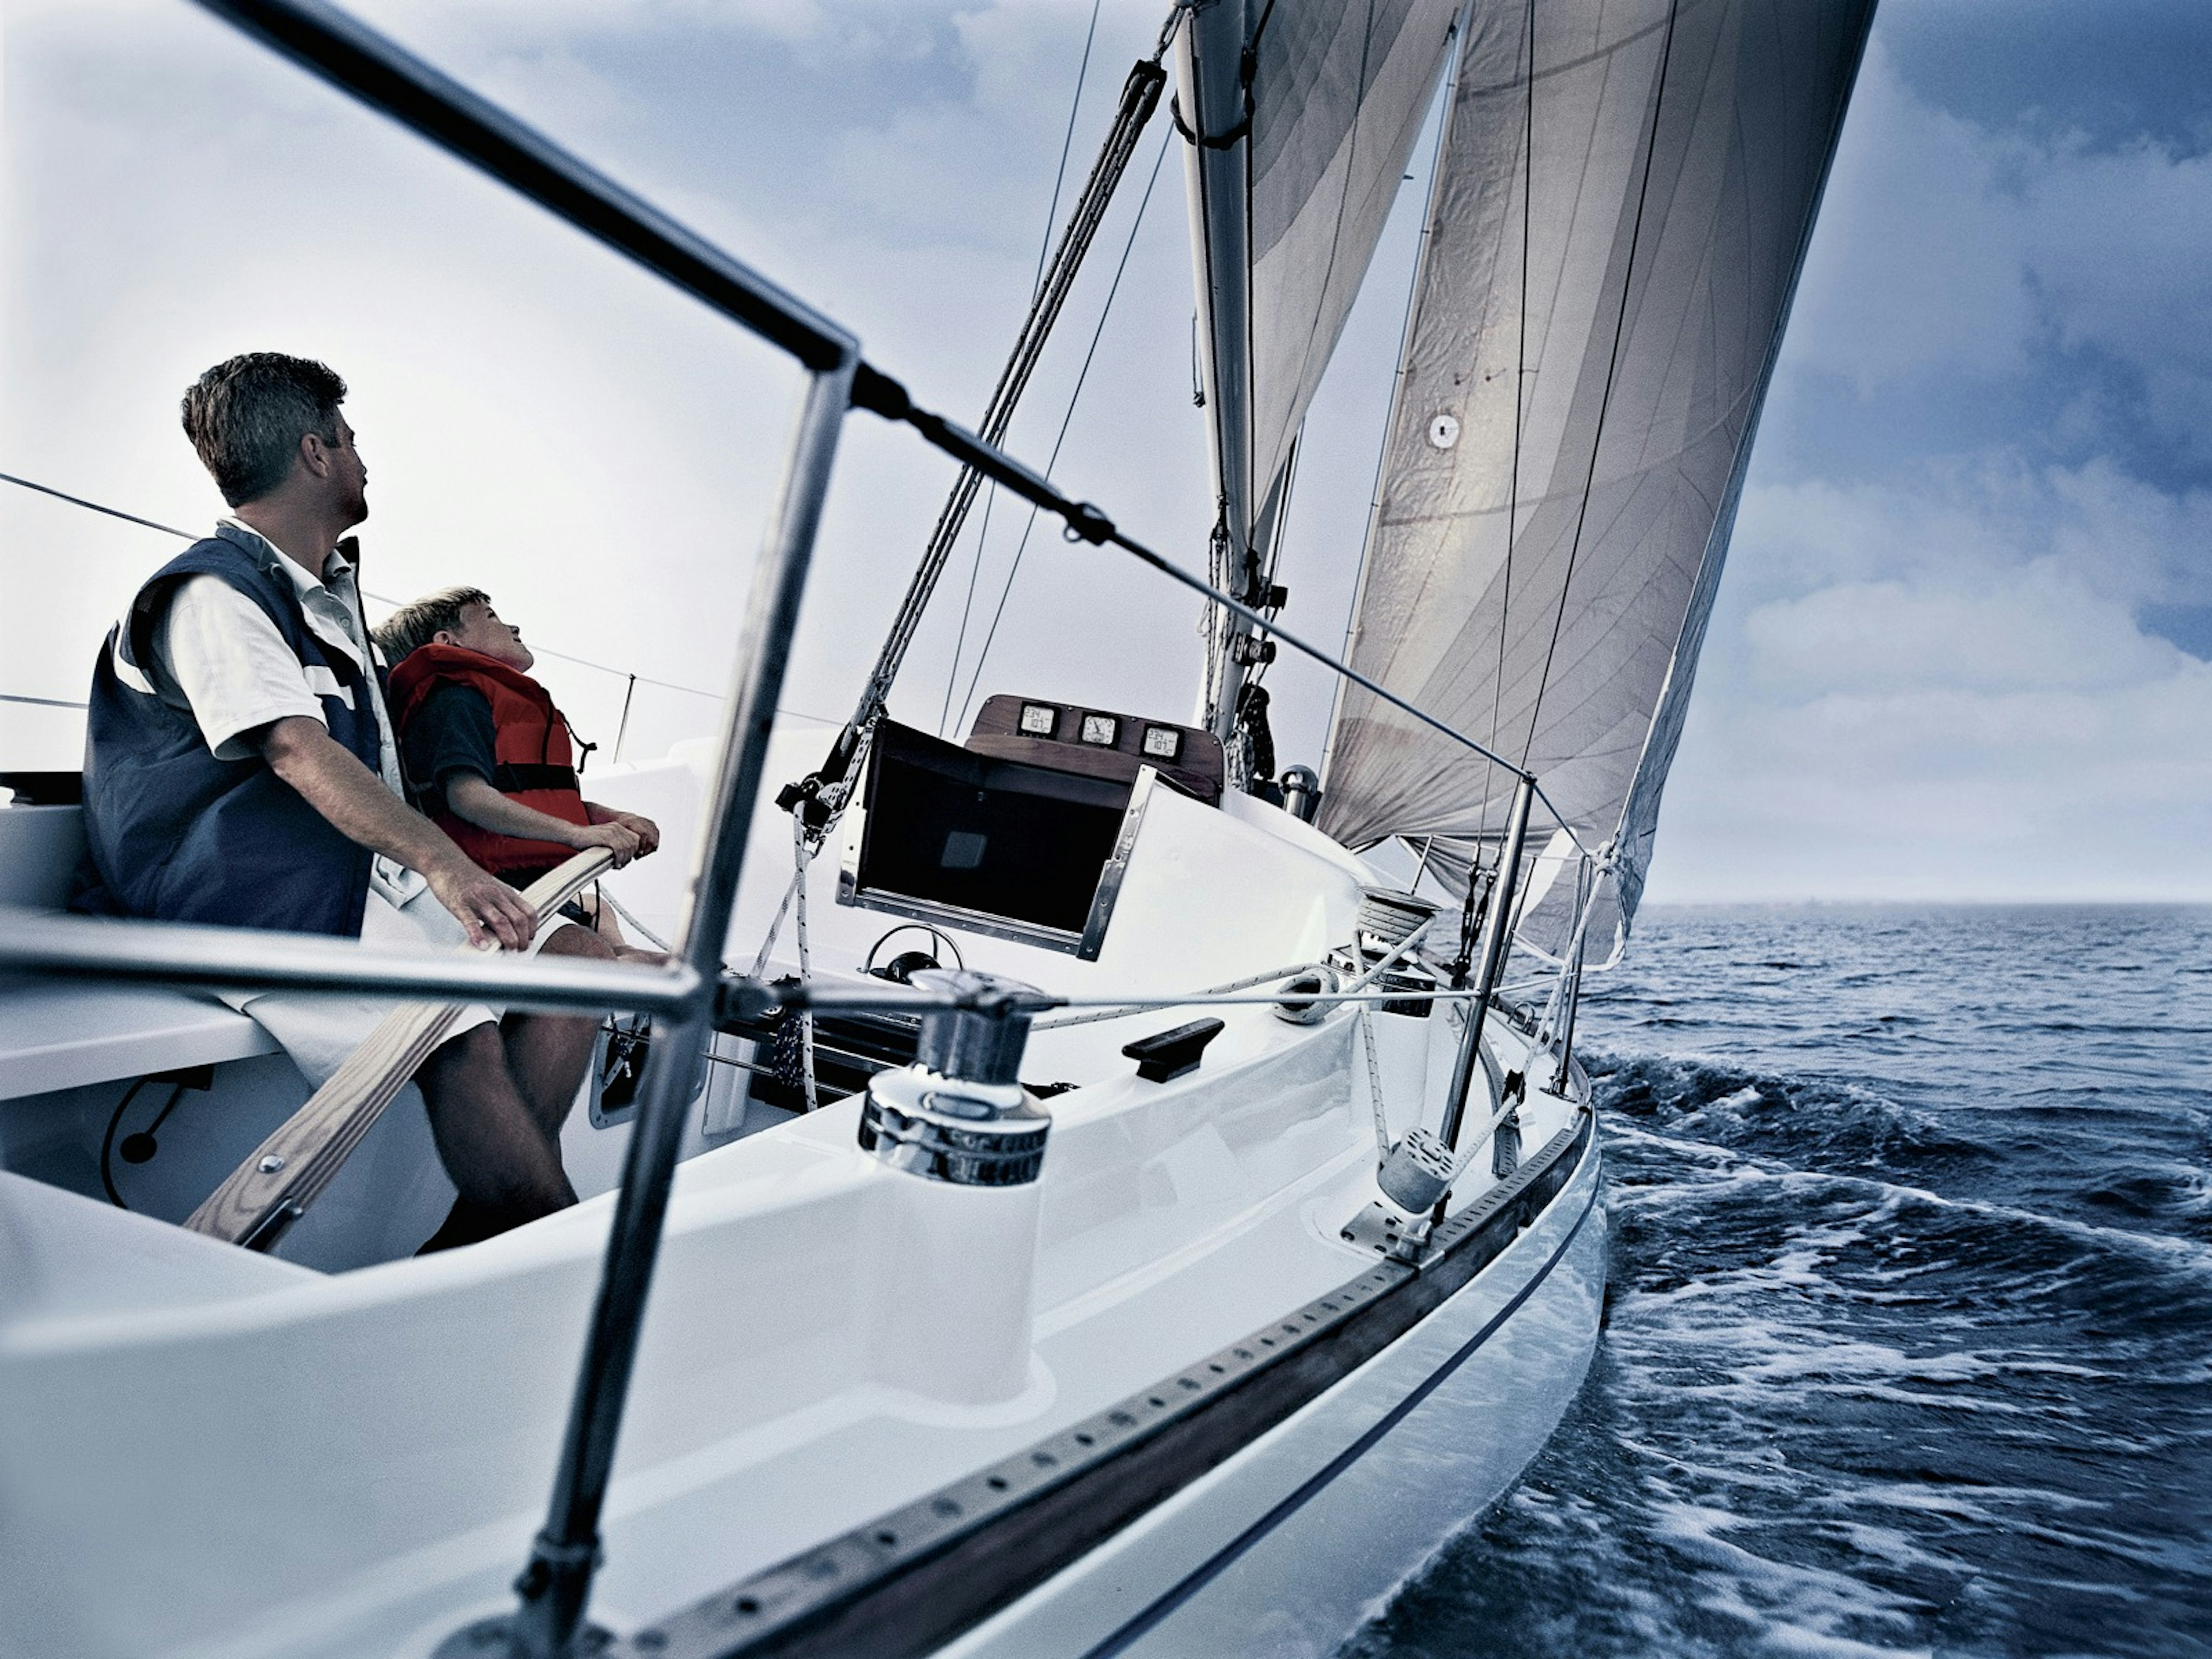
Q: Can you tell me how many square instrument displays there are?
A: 3